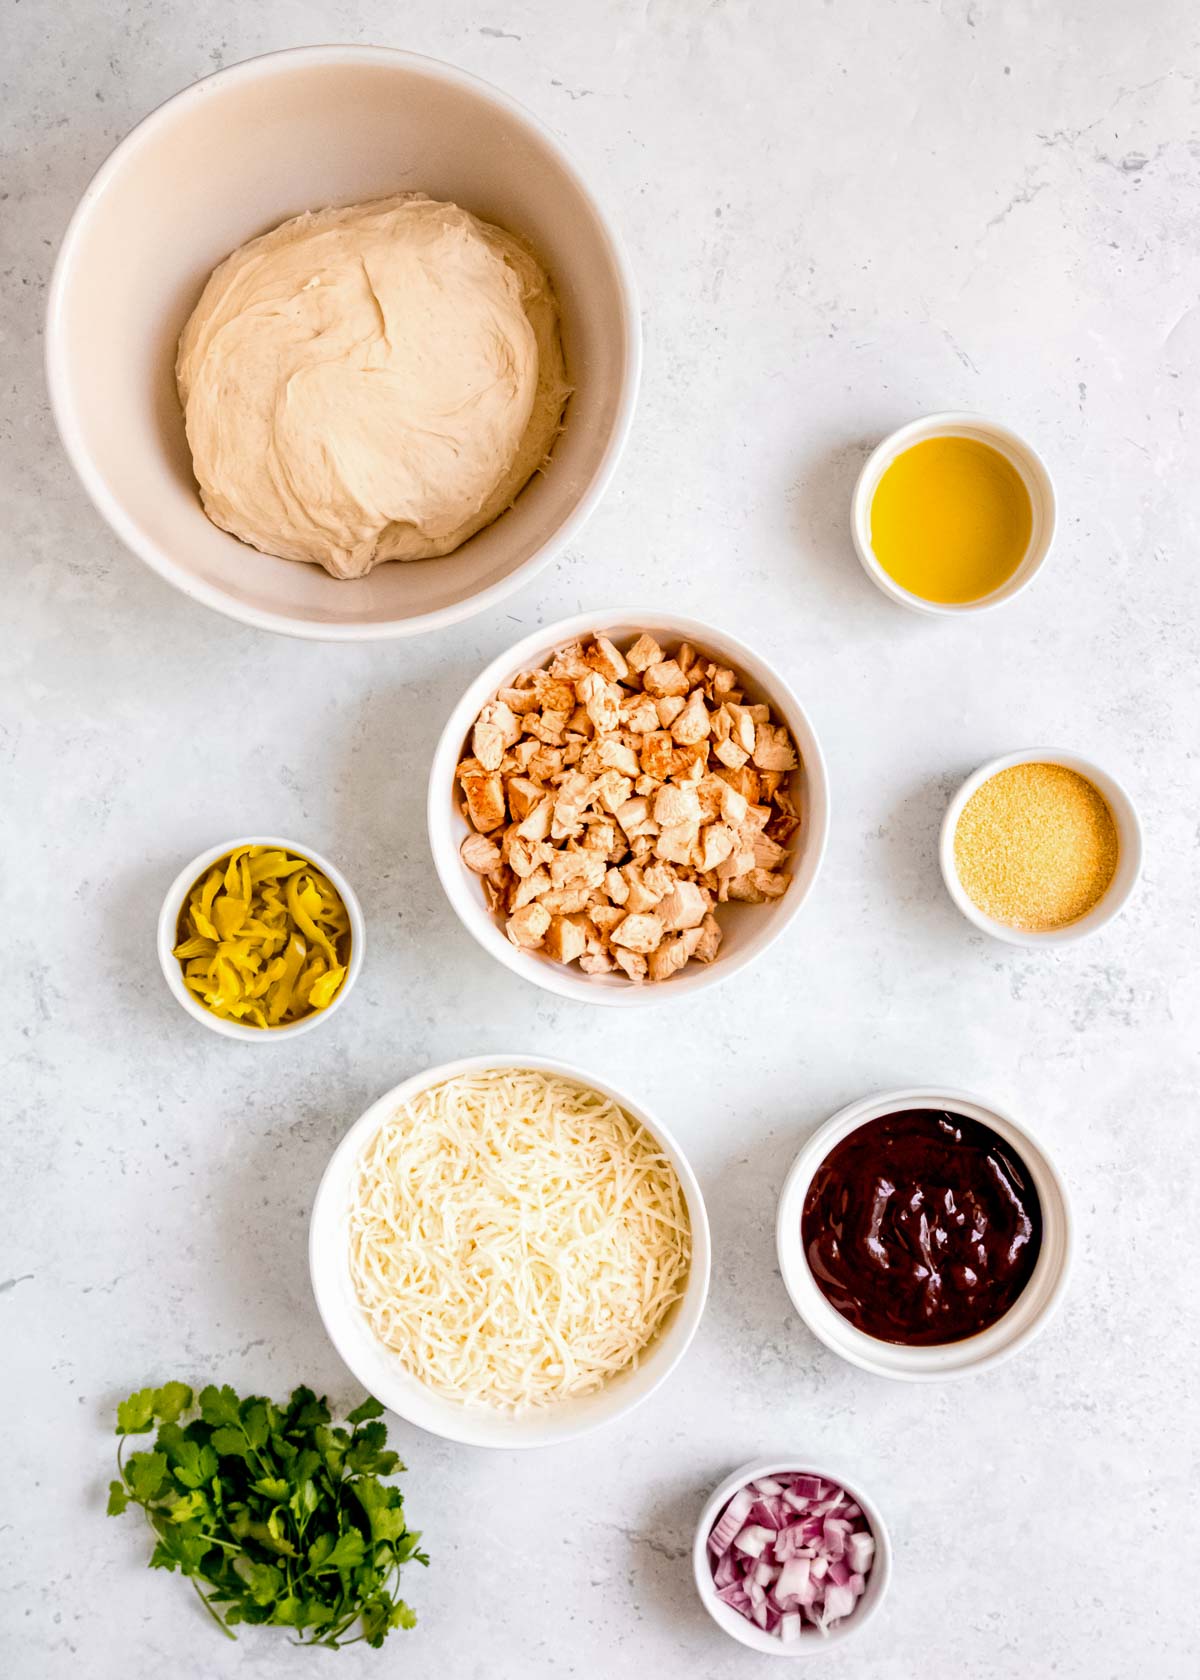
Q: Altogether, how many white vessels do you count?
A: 8